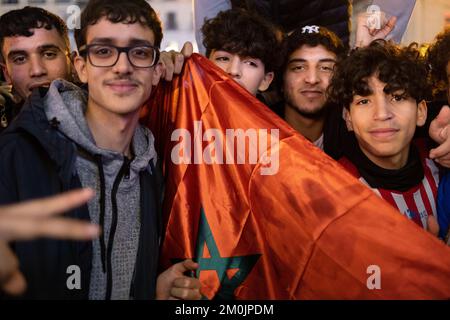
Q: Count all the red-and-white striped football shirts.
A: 1